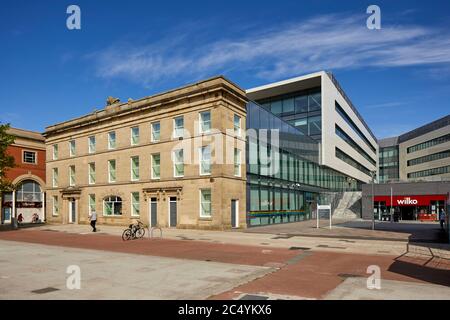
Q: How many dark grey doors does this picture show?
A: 4